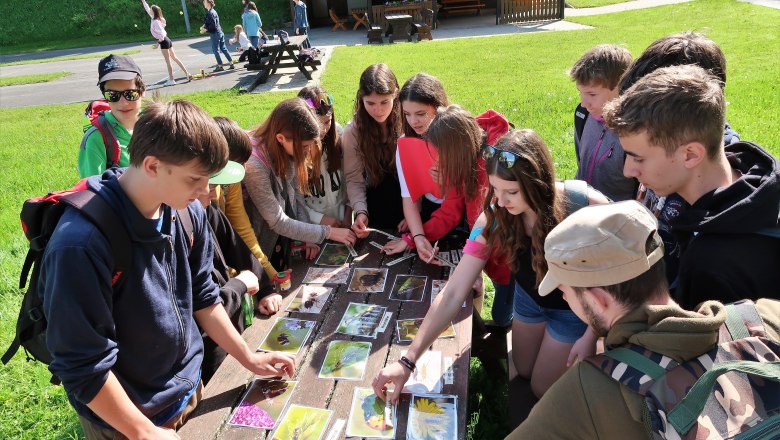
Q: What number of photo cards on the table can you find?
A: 15